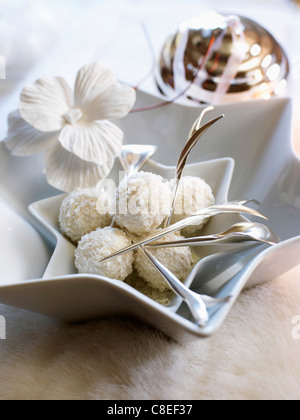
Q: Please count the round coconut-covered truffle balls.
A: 5